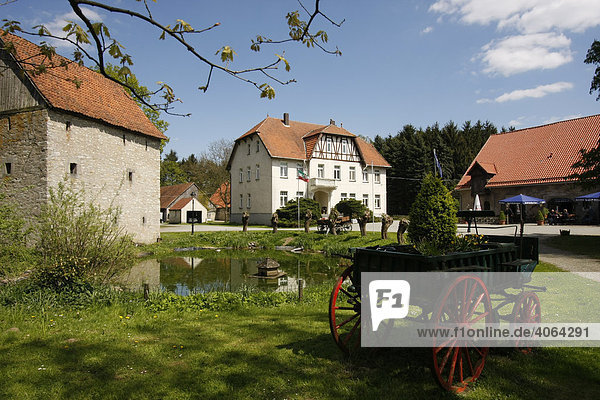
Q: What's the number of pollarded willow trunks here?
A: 7